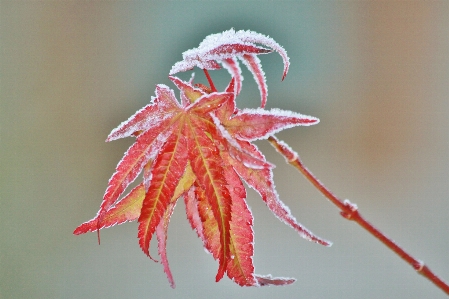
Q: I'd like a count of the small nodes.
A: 3